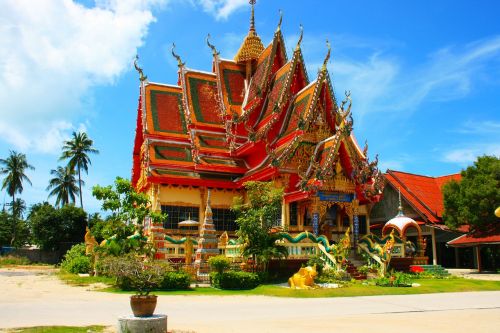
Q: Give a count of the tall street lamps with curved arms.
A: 0